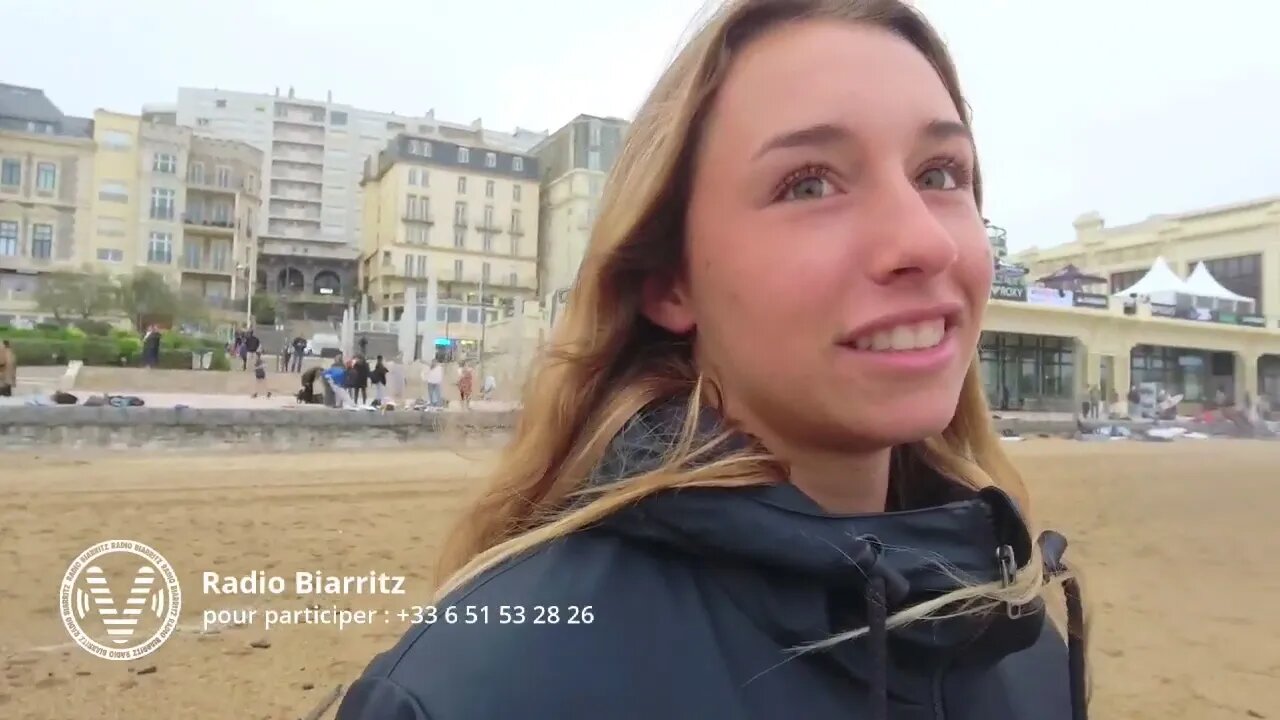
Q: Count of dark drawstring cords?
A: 2